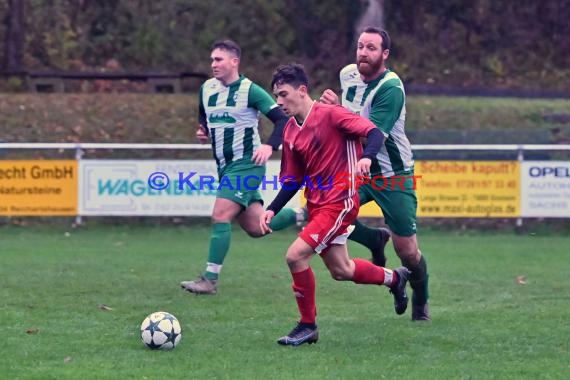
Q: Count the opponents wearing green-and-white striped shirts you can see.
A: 2